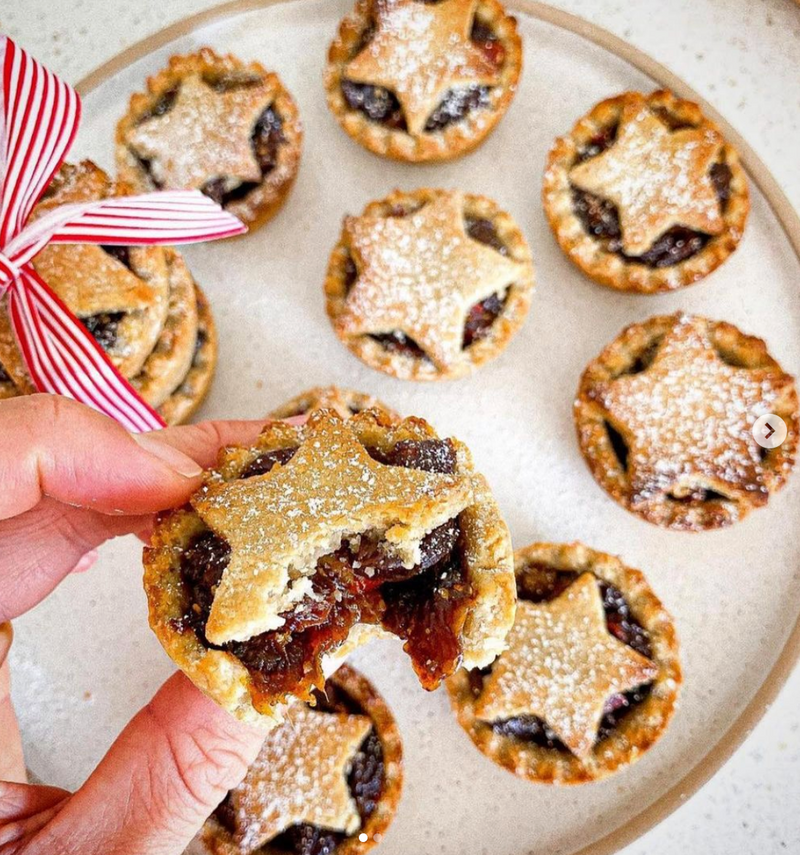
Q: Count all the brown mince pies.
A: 12